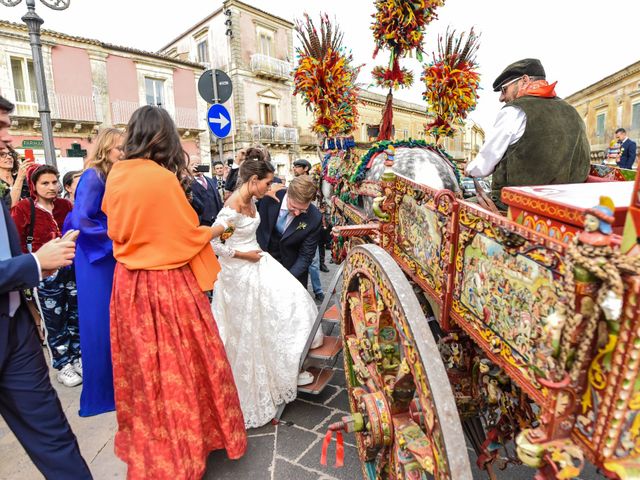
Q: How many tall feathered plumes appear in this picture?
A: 3